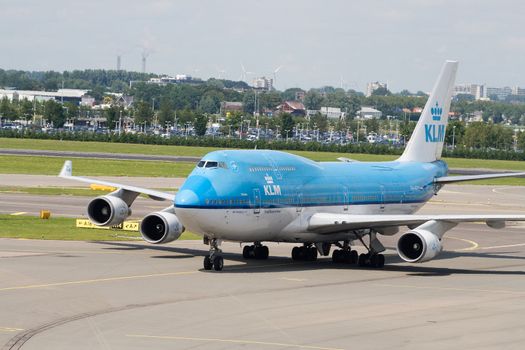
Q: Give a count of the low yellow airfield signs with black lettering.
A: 2